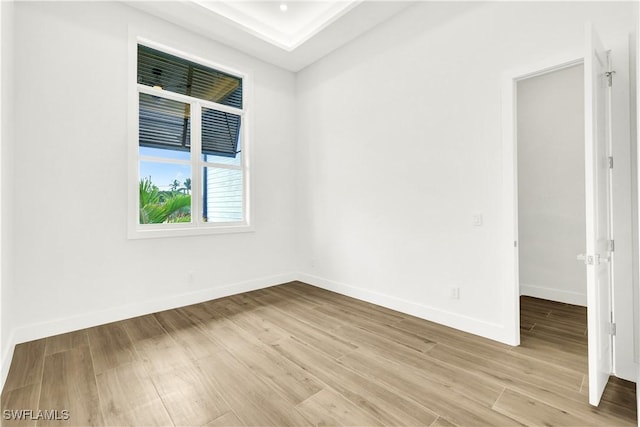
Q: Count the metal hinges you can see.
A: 4